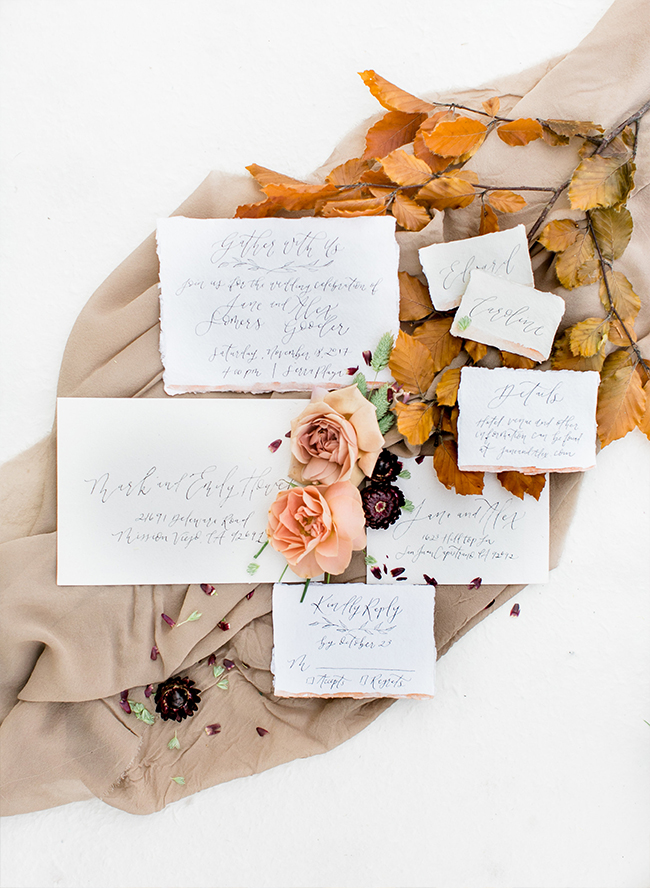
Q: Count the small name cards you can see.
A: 2